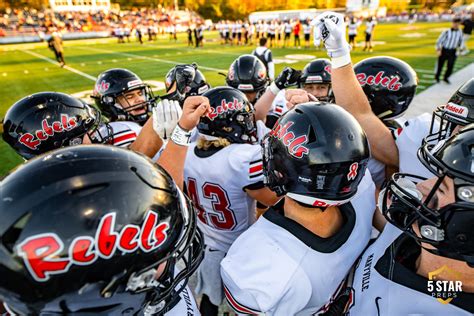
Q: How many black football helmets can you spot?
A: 11